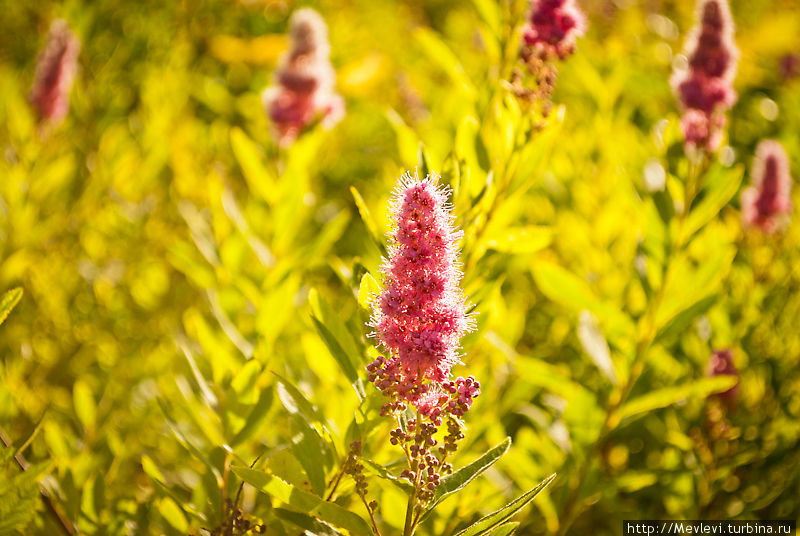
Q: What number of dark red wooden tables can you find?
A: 0